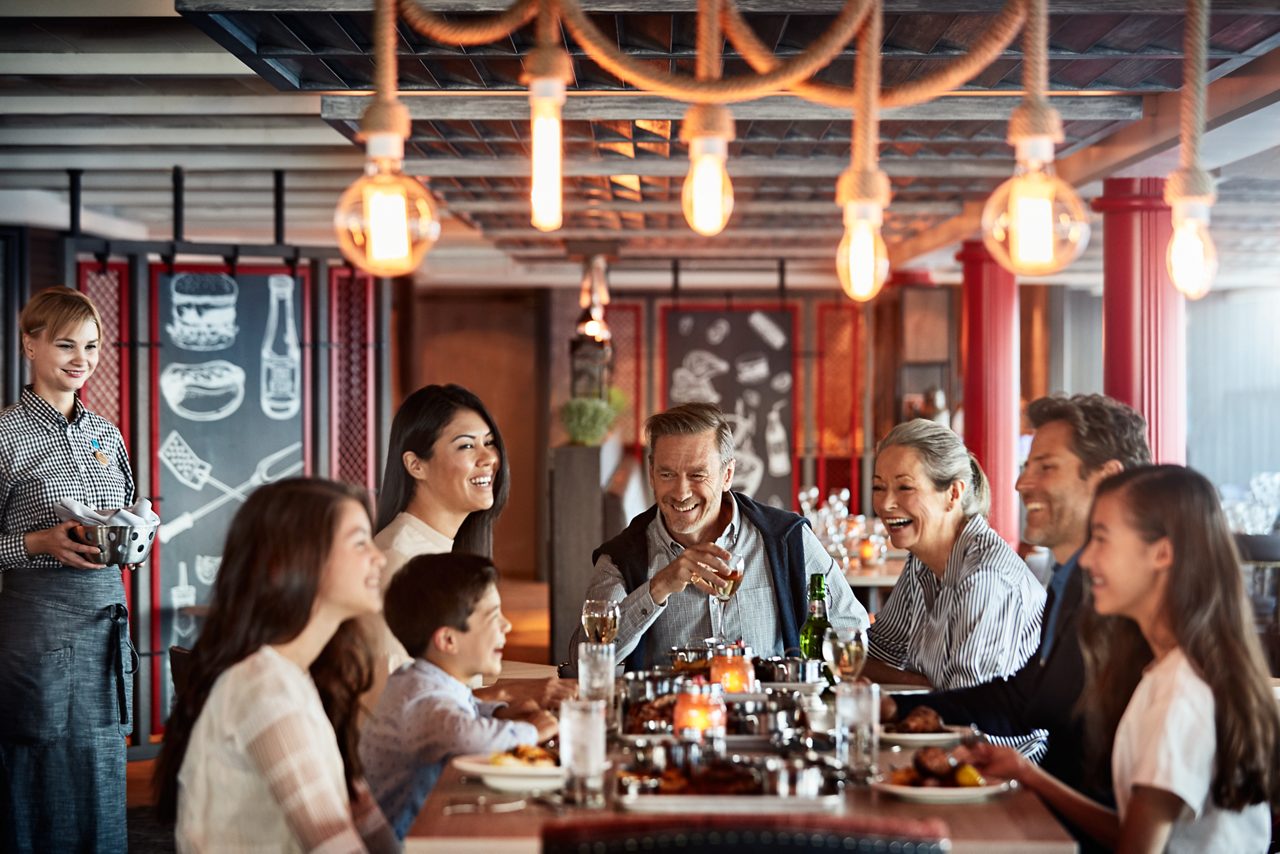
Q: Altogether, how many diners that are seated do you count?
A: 7